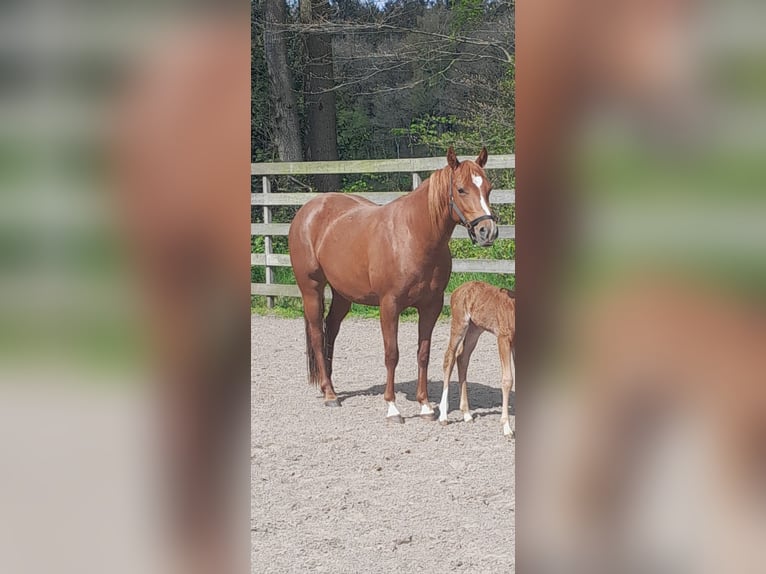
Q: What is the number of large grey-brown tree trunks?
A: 2